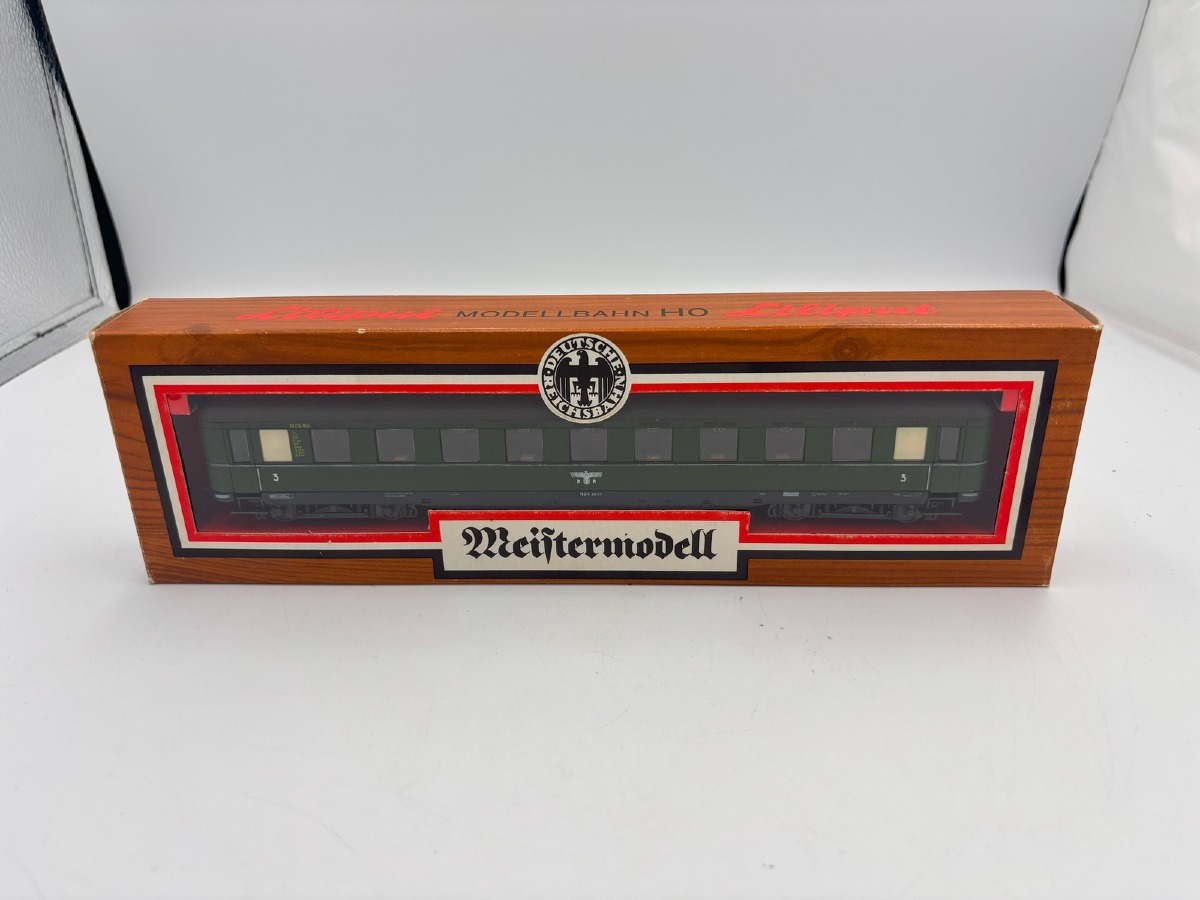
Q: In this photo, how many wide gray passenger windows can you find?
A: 9